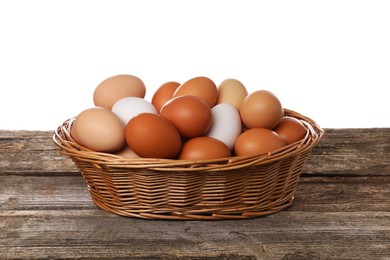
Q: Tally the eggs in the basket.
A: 14